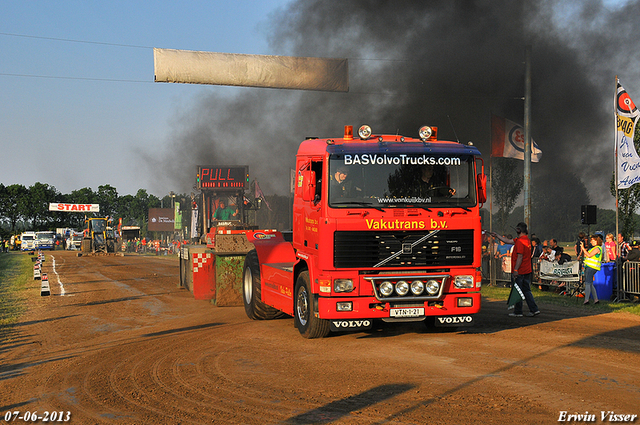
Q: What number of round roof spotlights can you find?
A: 2